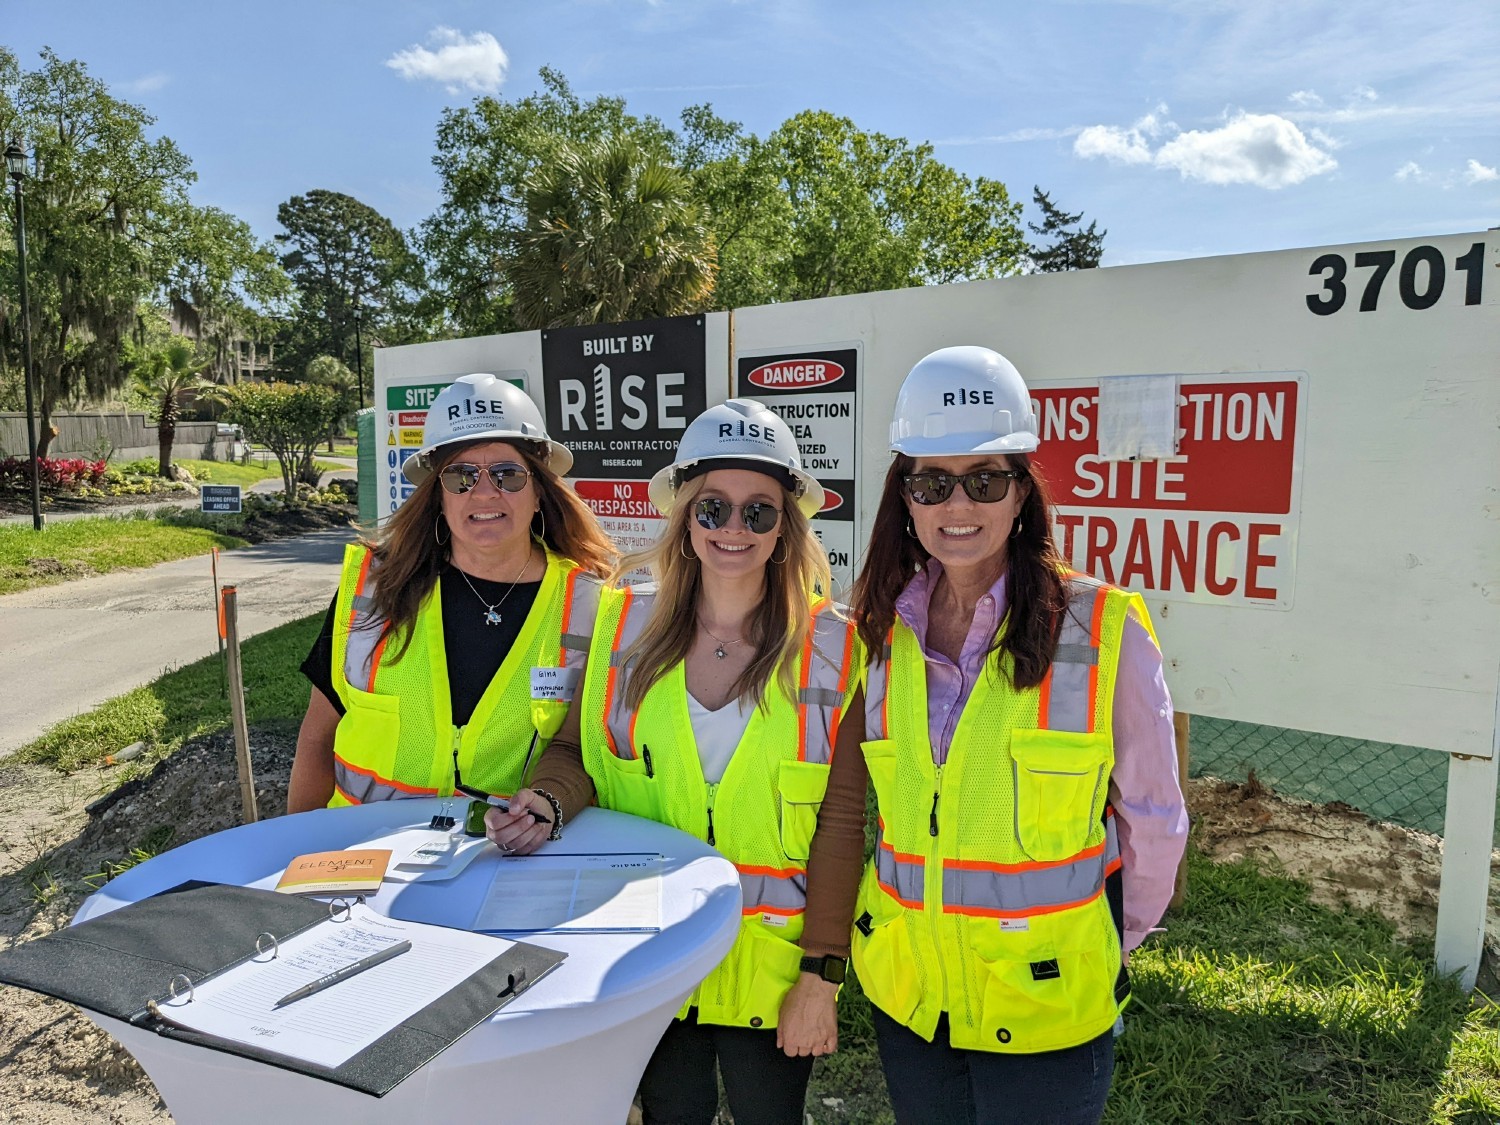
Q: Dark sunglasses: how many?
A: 3